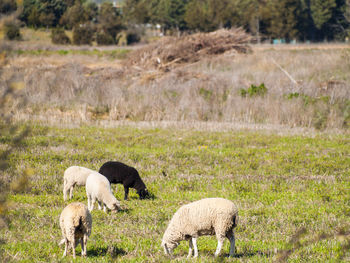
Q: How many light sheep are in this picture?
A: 4